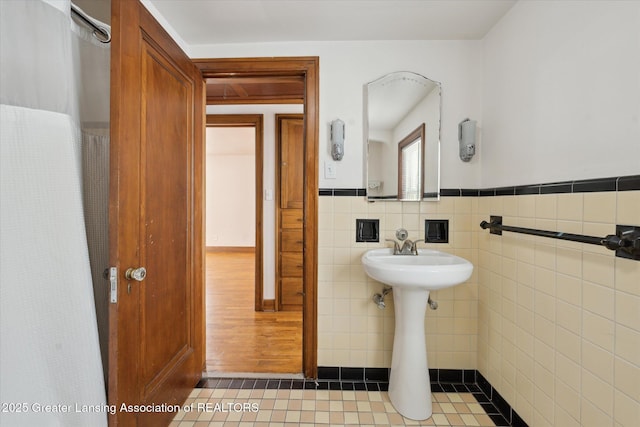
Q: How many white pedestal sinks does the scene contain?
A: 1